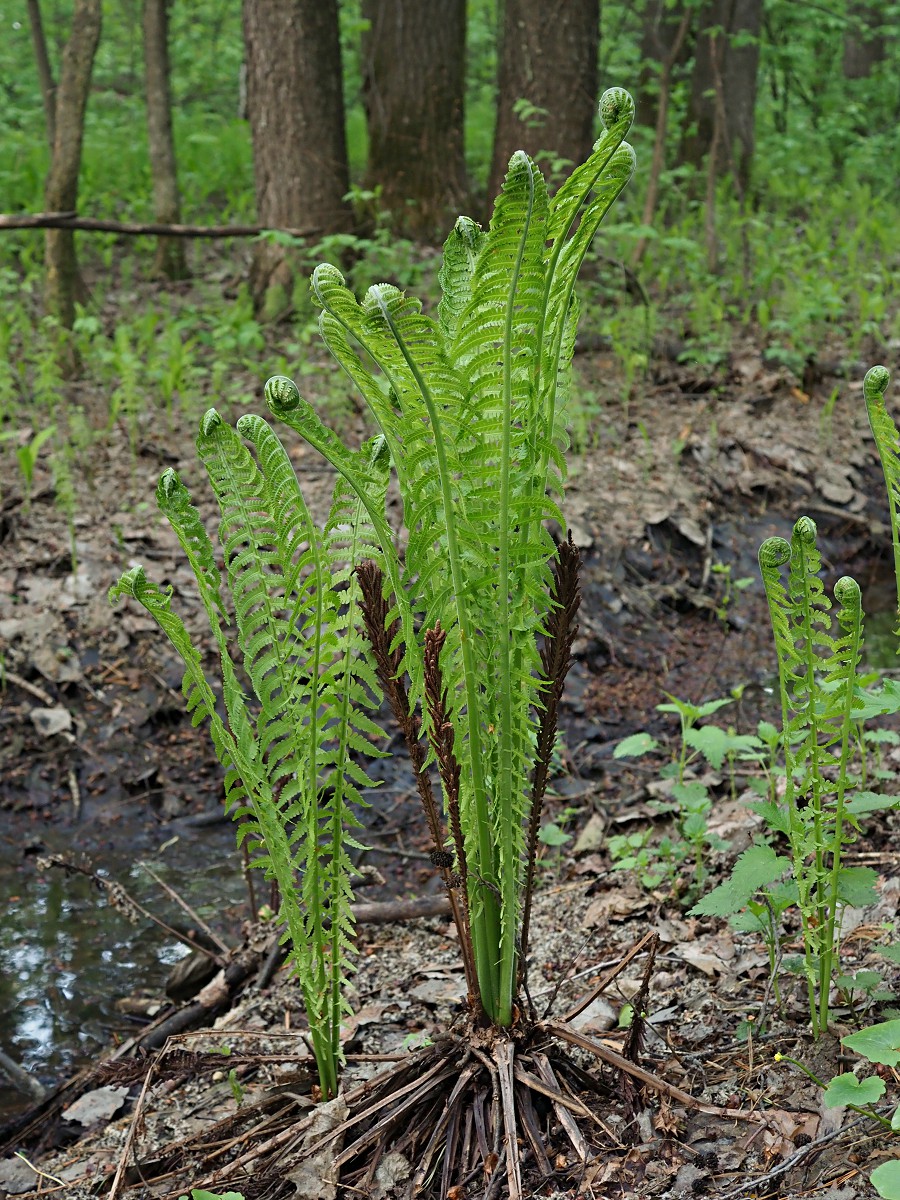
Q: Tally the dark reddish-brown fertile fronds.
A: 3